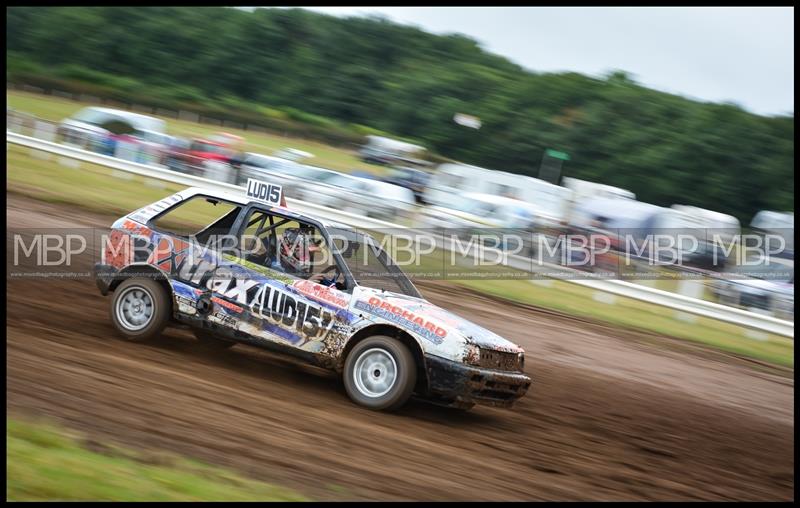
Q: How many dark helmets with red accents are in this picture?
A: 1